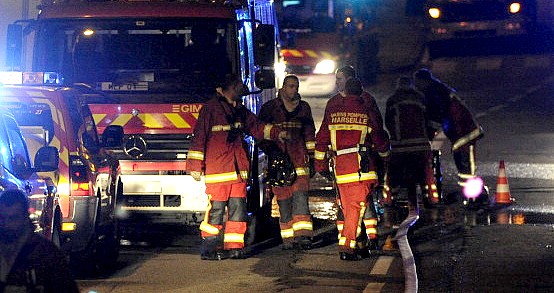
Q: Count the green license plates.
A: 0